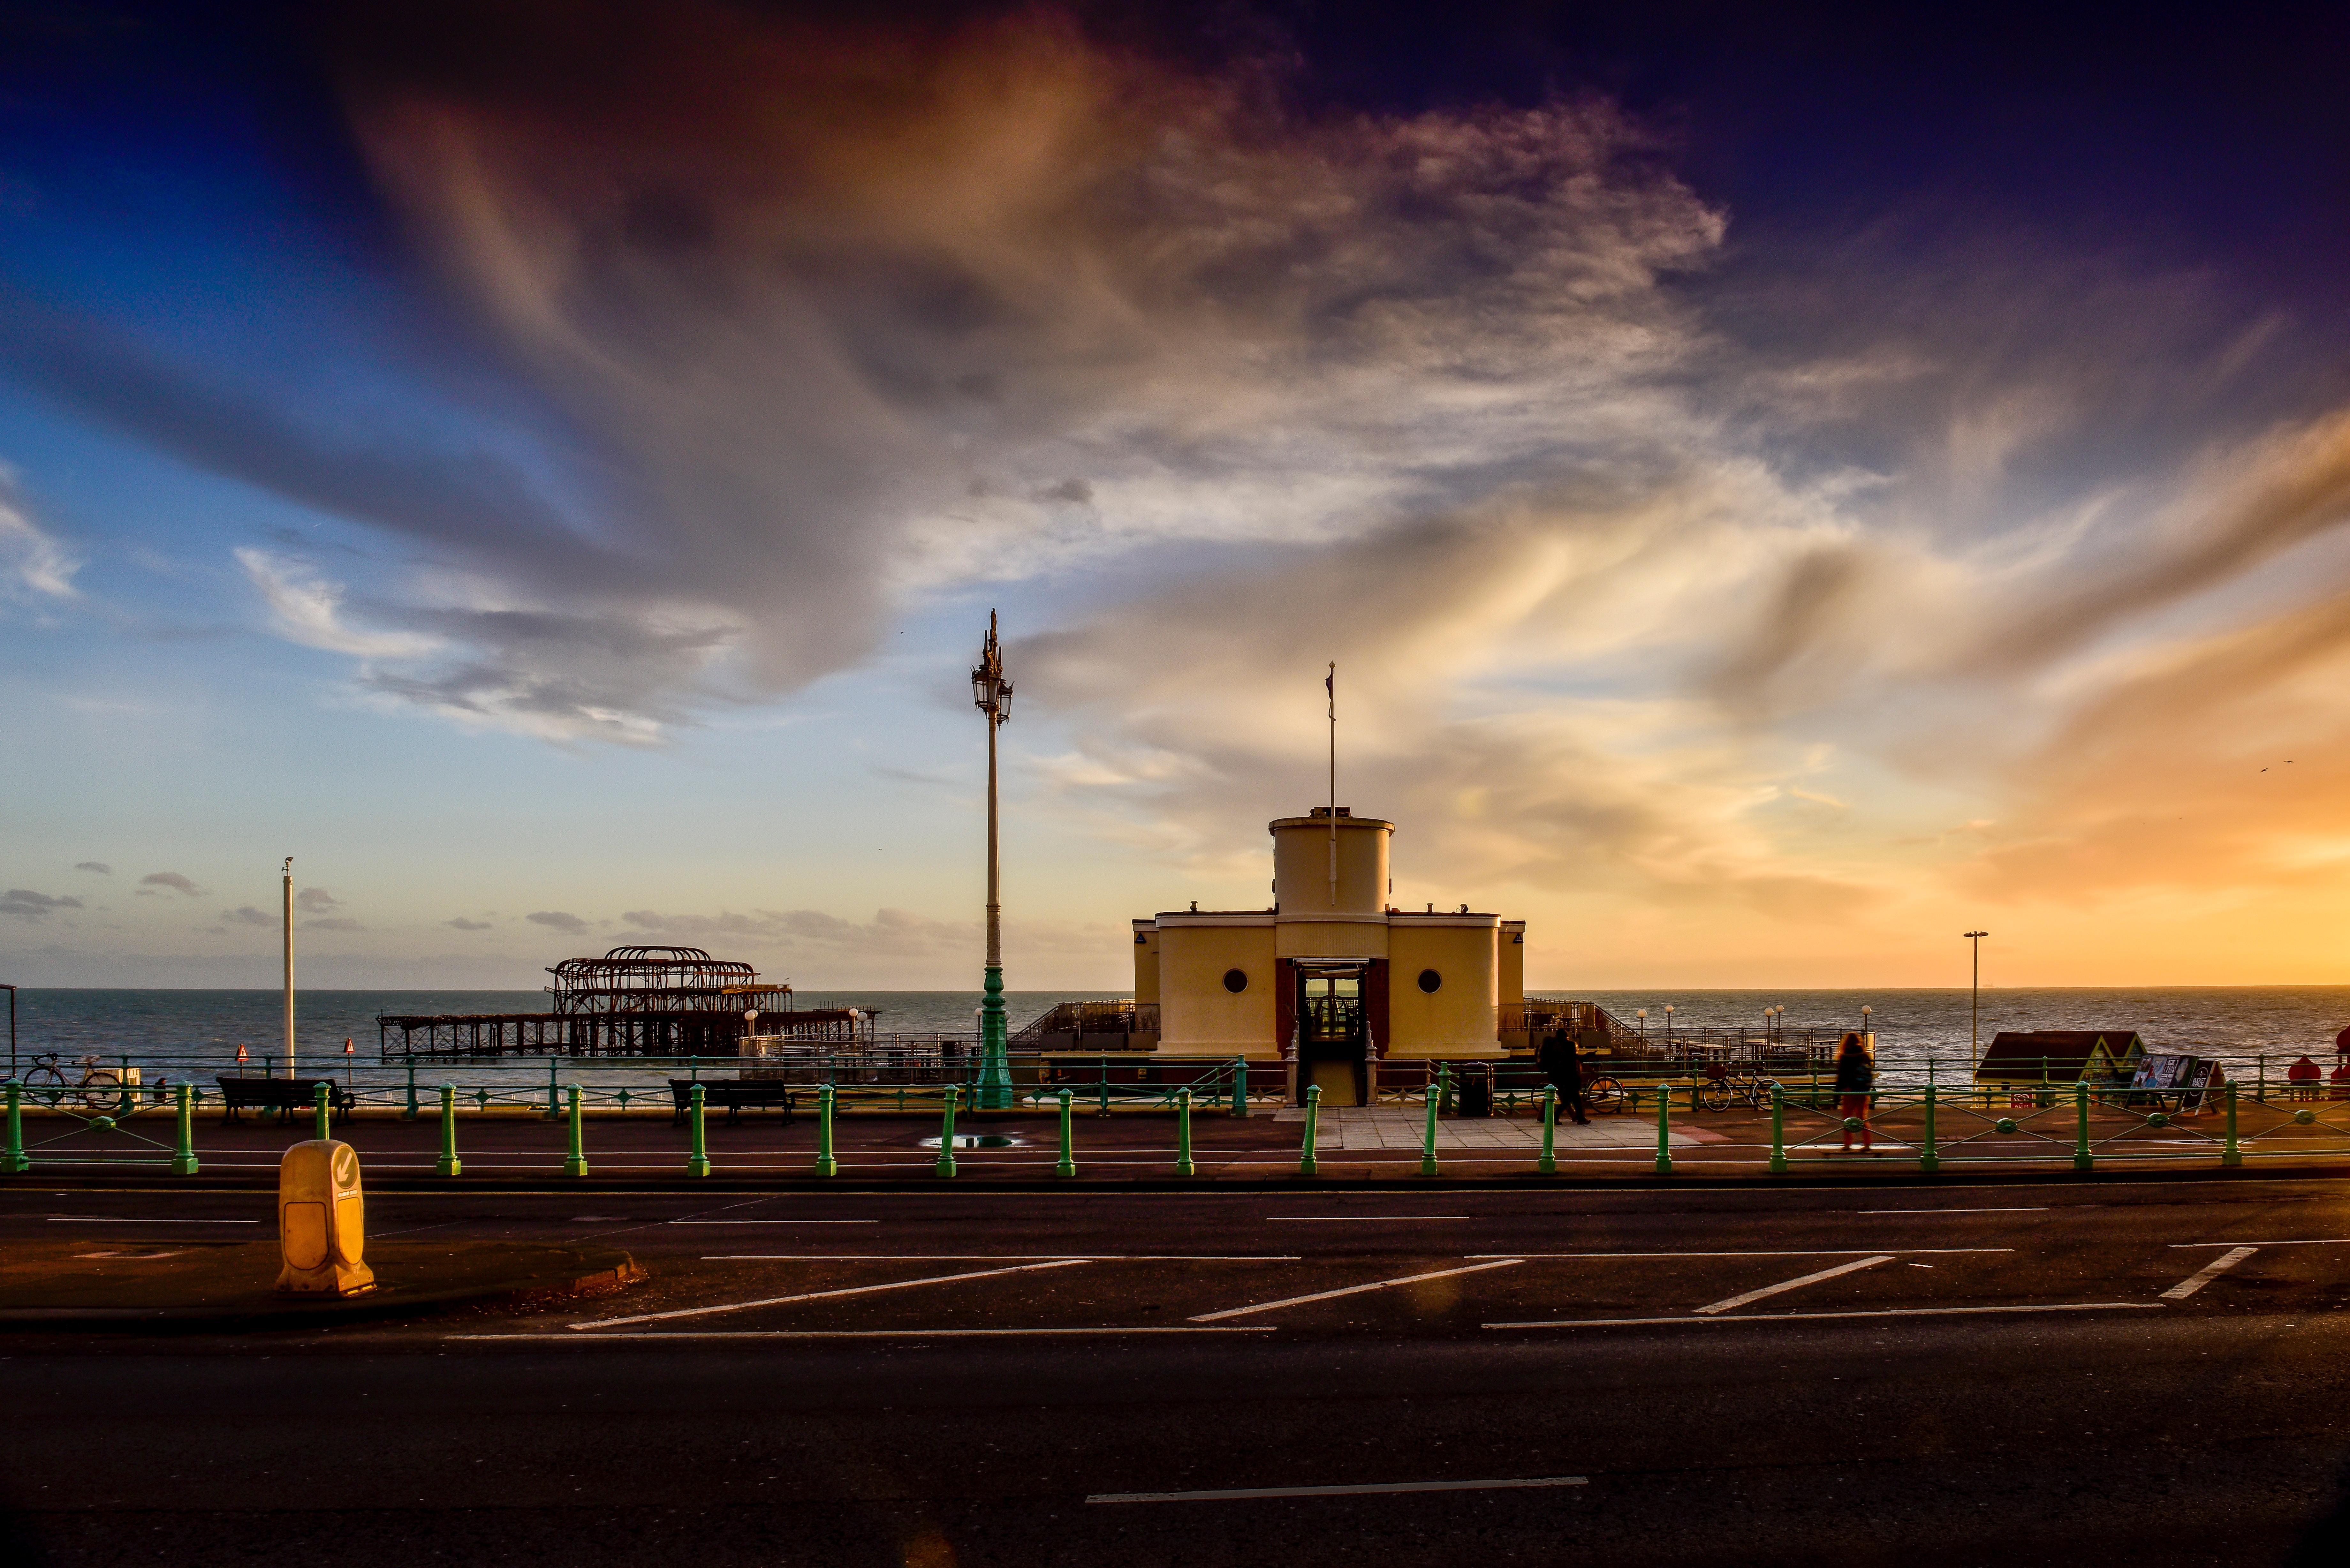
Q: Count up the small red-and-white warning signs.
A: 2